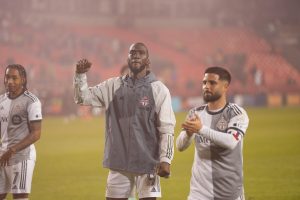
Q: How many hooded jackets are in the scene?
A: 1